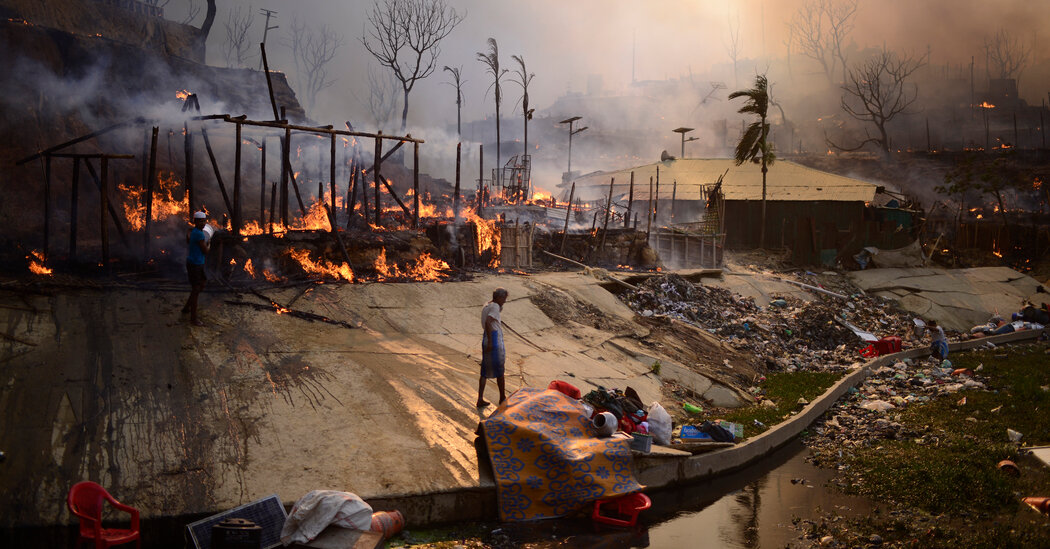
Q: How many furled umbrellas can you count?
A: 0